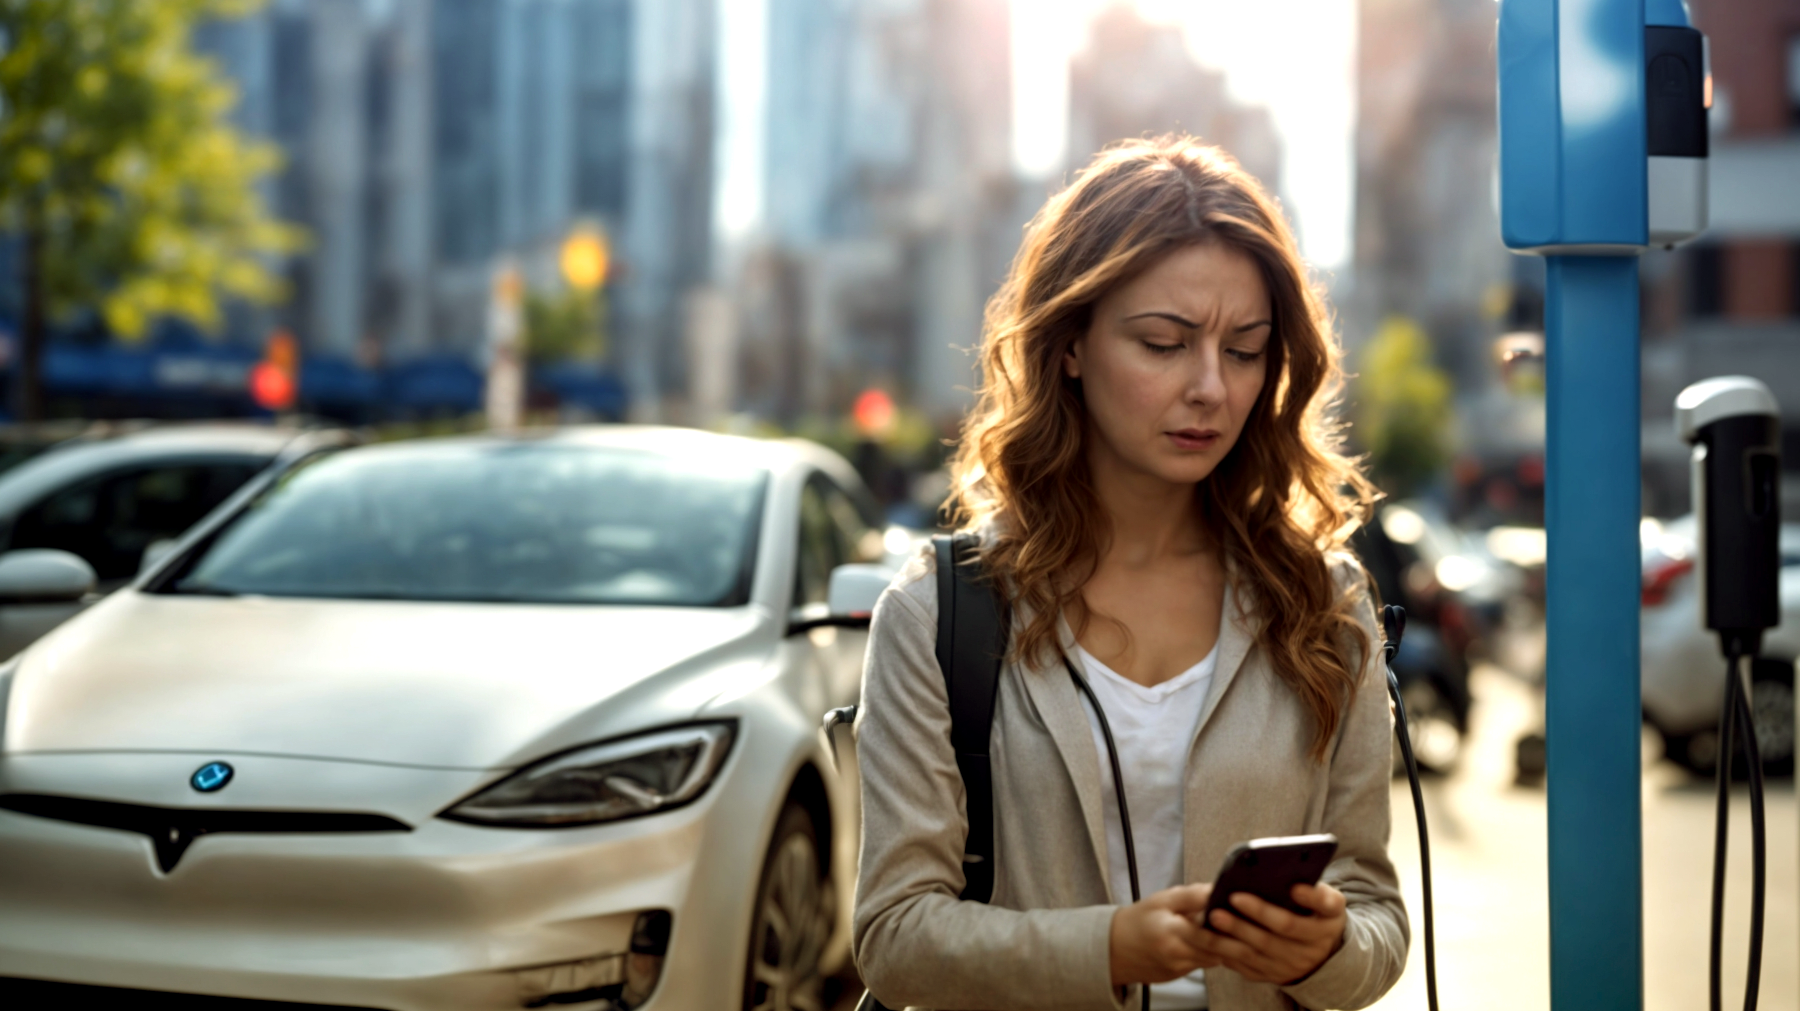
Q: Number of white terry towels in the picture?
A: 0